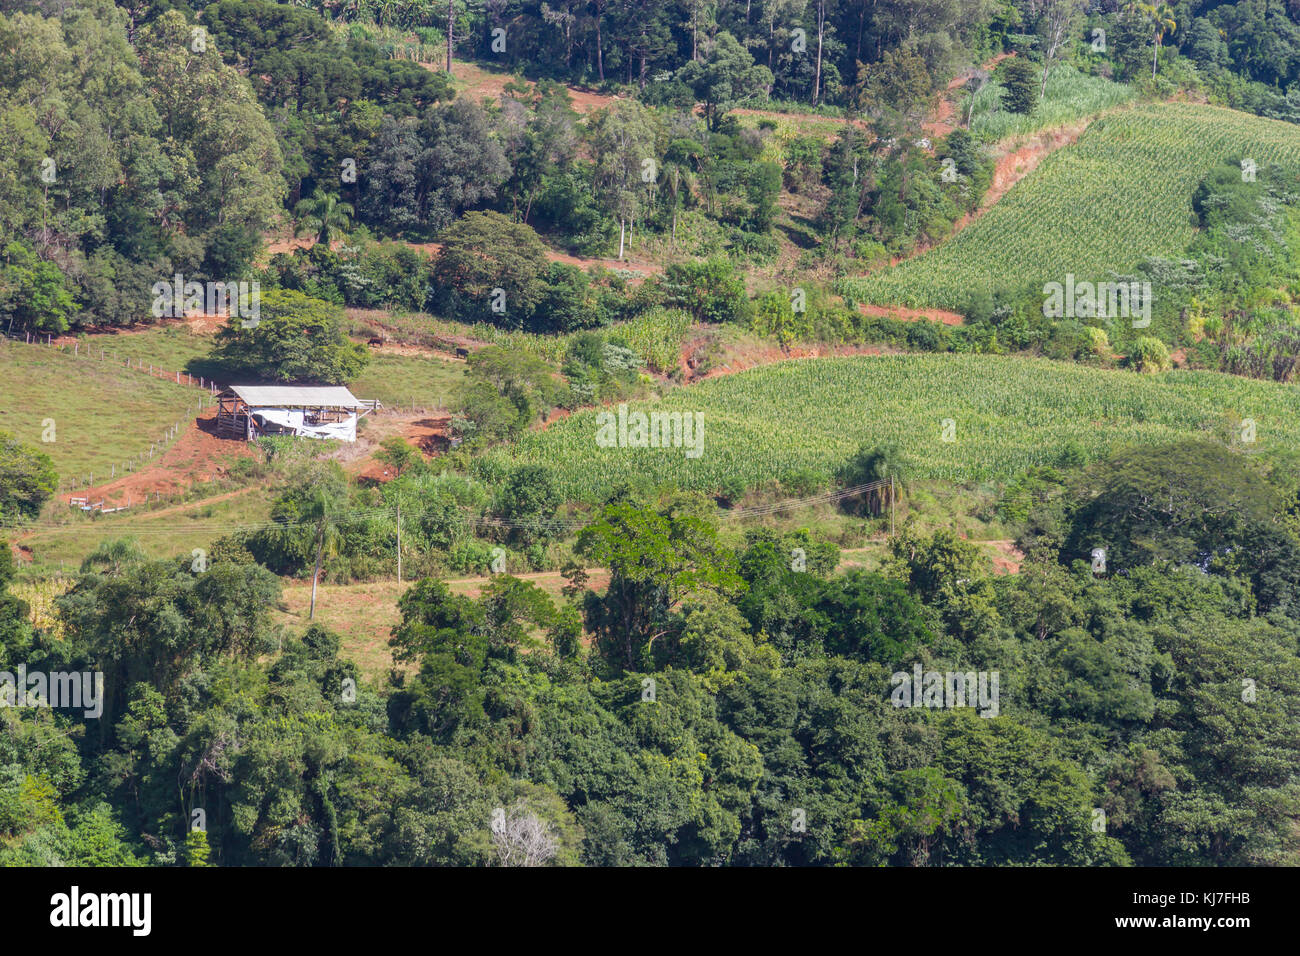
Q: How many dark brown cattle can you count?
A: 2